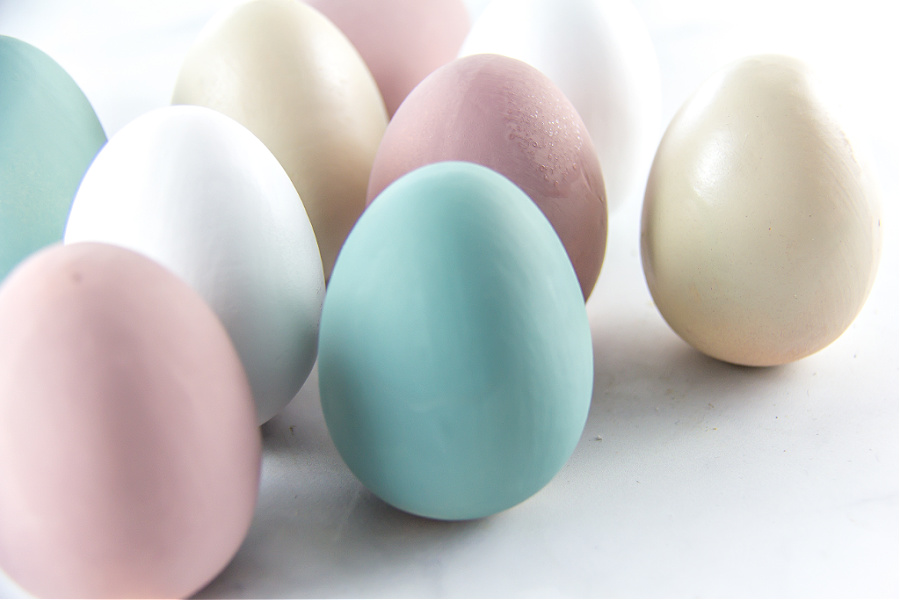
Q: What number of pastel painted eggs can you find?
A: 9